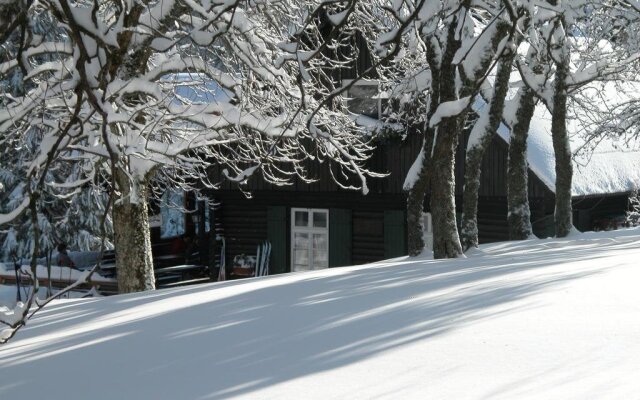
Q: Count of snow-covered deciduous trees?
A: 6